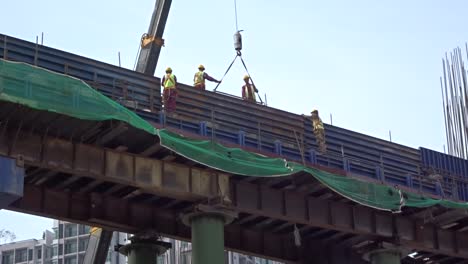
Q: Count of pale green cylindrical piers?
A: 3